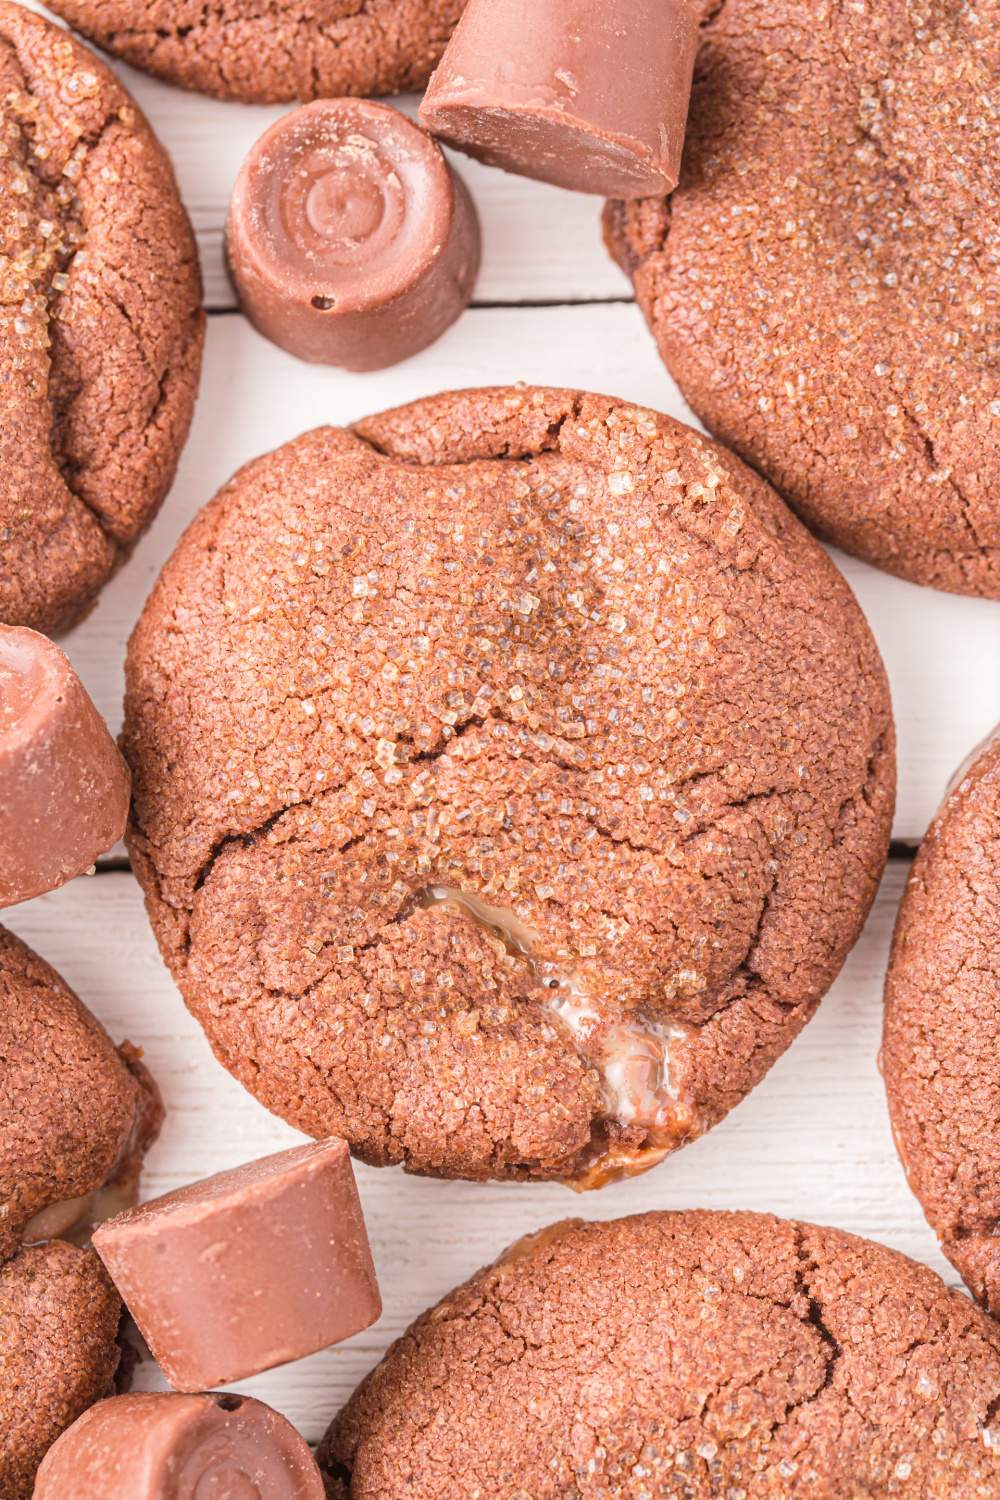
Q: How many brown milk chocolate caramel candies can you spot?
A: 5